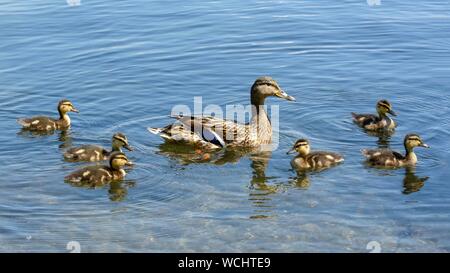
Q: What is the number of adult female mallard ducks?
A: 1